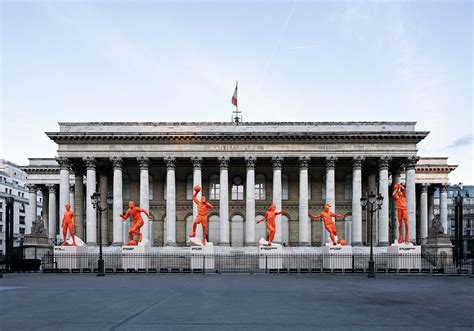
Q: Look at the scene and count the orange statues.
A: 6